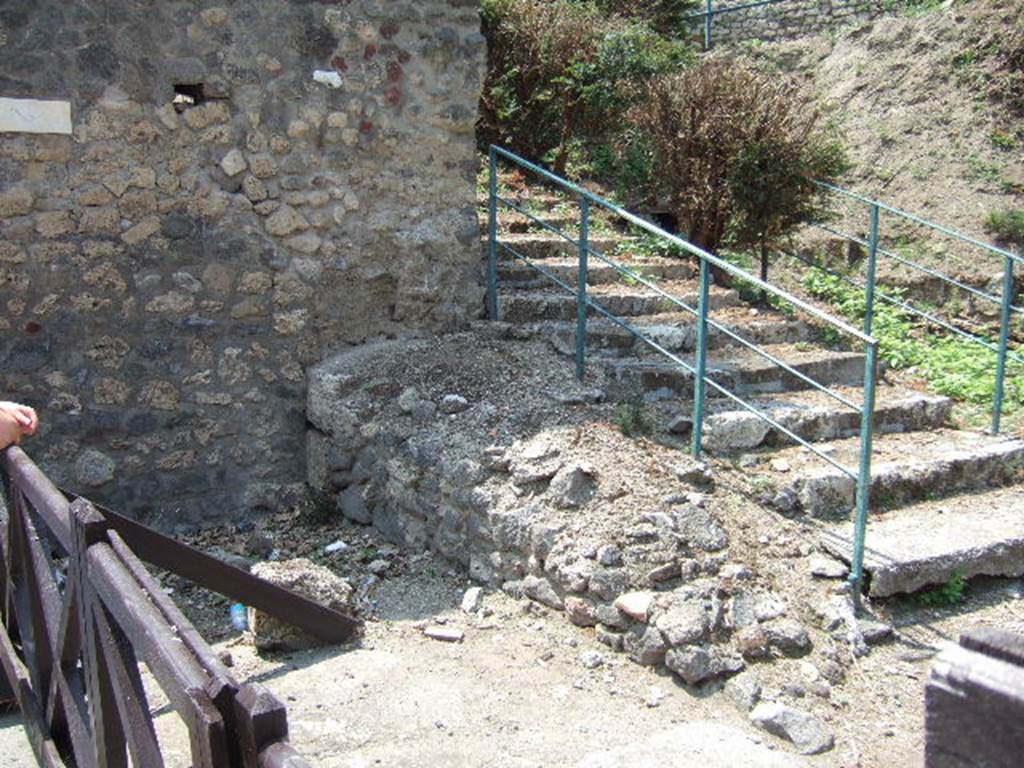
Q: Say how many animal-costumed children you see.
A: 0